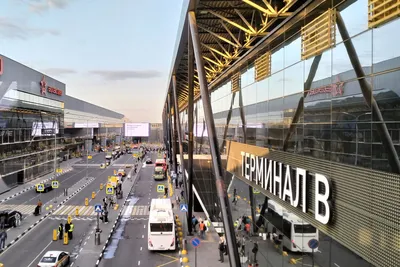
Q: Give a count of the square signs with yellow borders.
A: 4